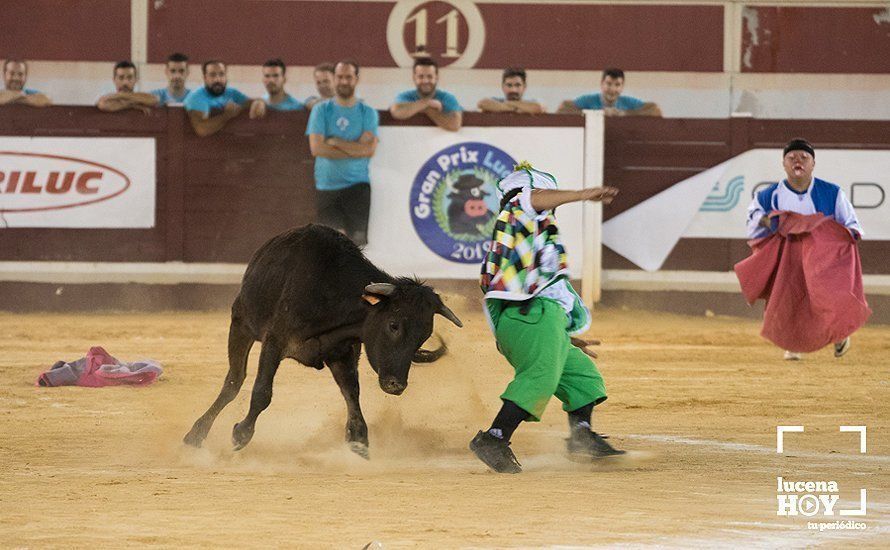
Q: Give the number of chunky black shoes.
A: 2